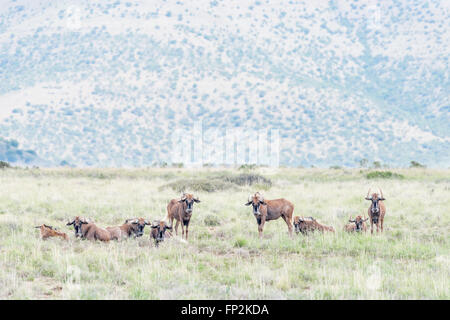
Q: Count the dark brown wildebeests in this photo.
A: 9